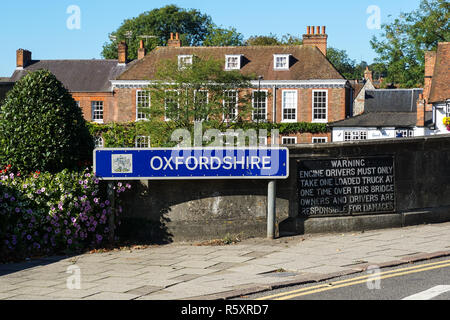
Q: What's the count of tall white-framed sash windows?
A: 7